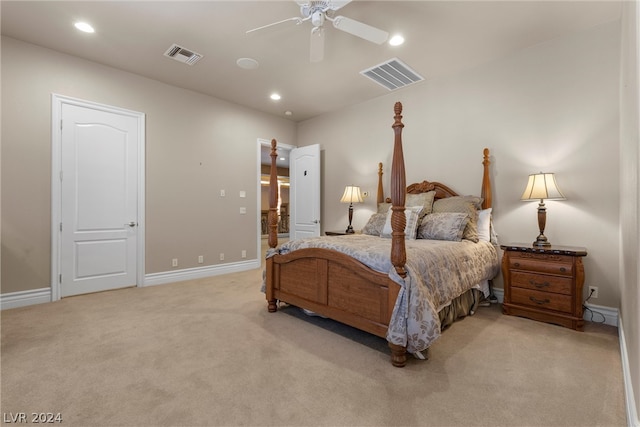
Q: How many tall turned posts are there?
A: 4